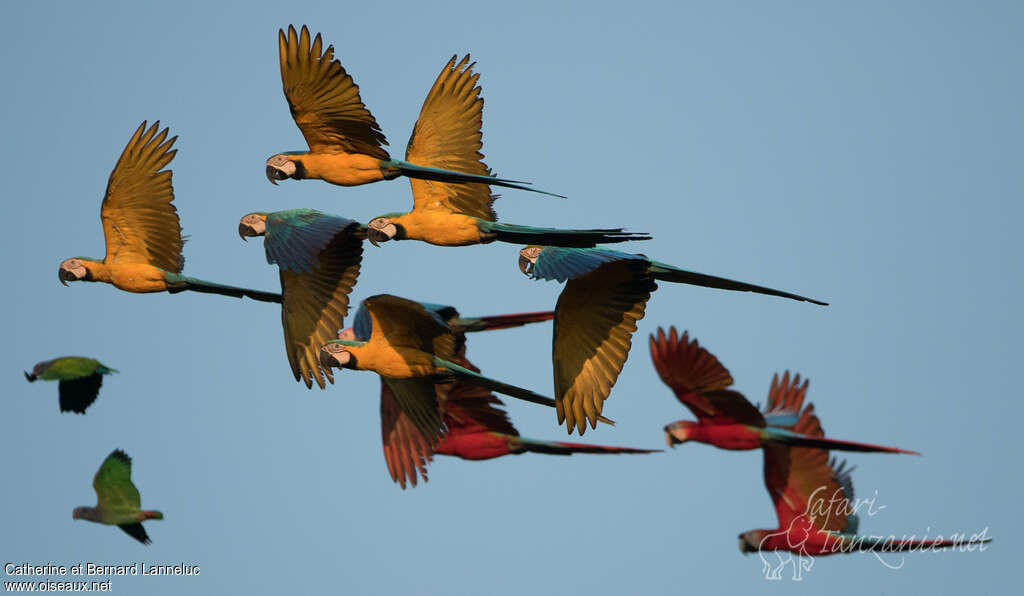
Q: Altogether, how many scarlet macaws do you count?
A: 4